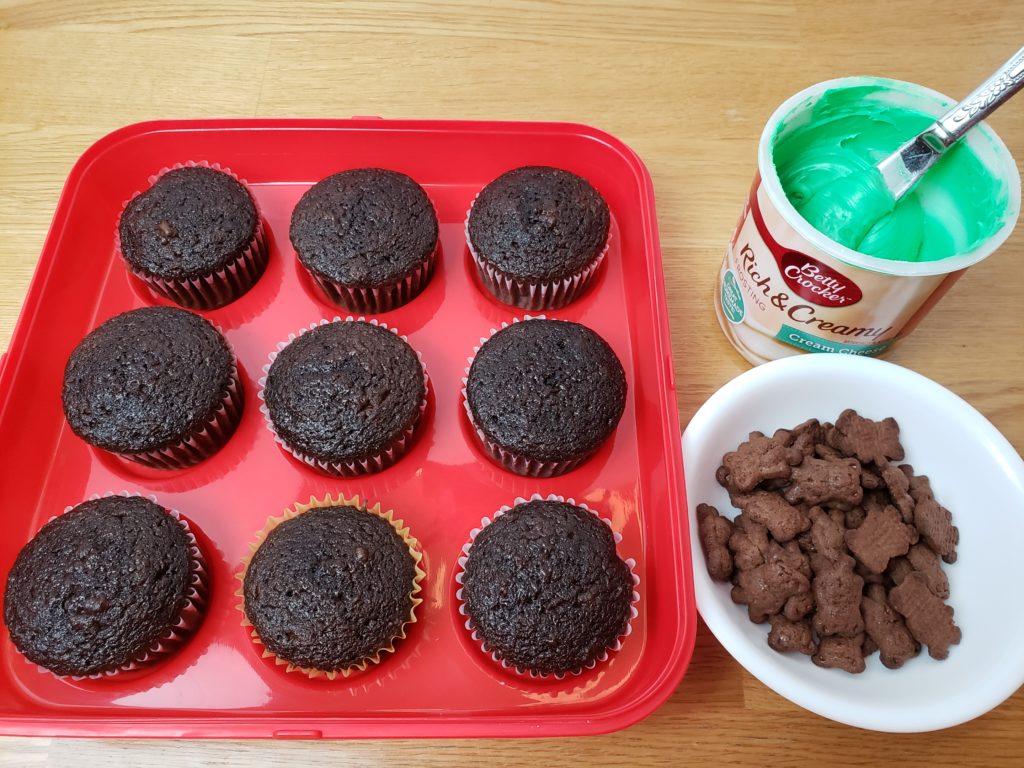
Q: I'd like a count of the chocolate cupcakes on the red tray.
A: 9